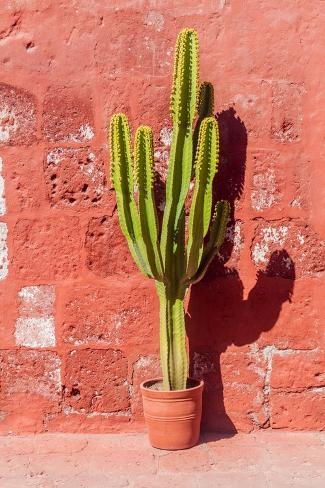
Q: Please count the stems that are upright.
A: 6